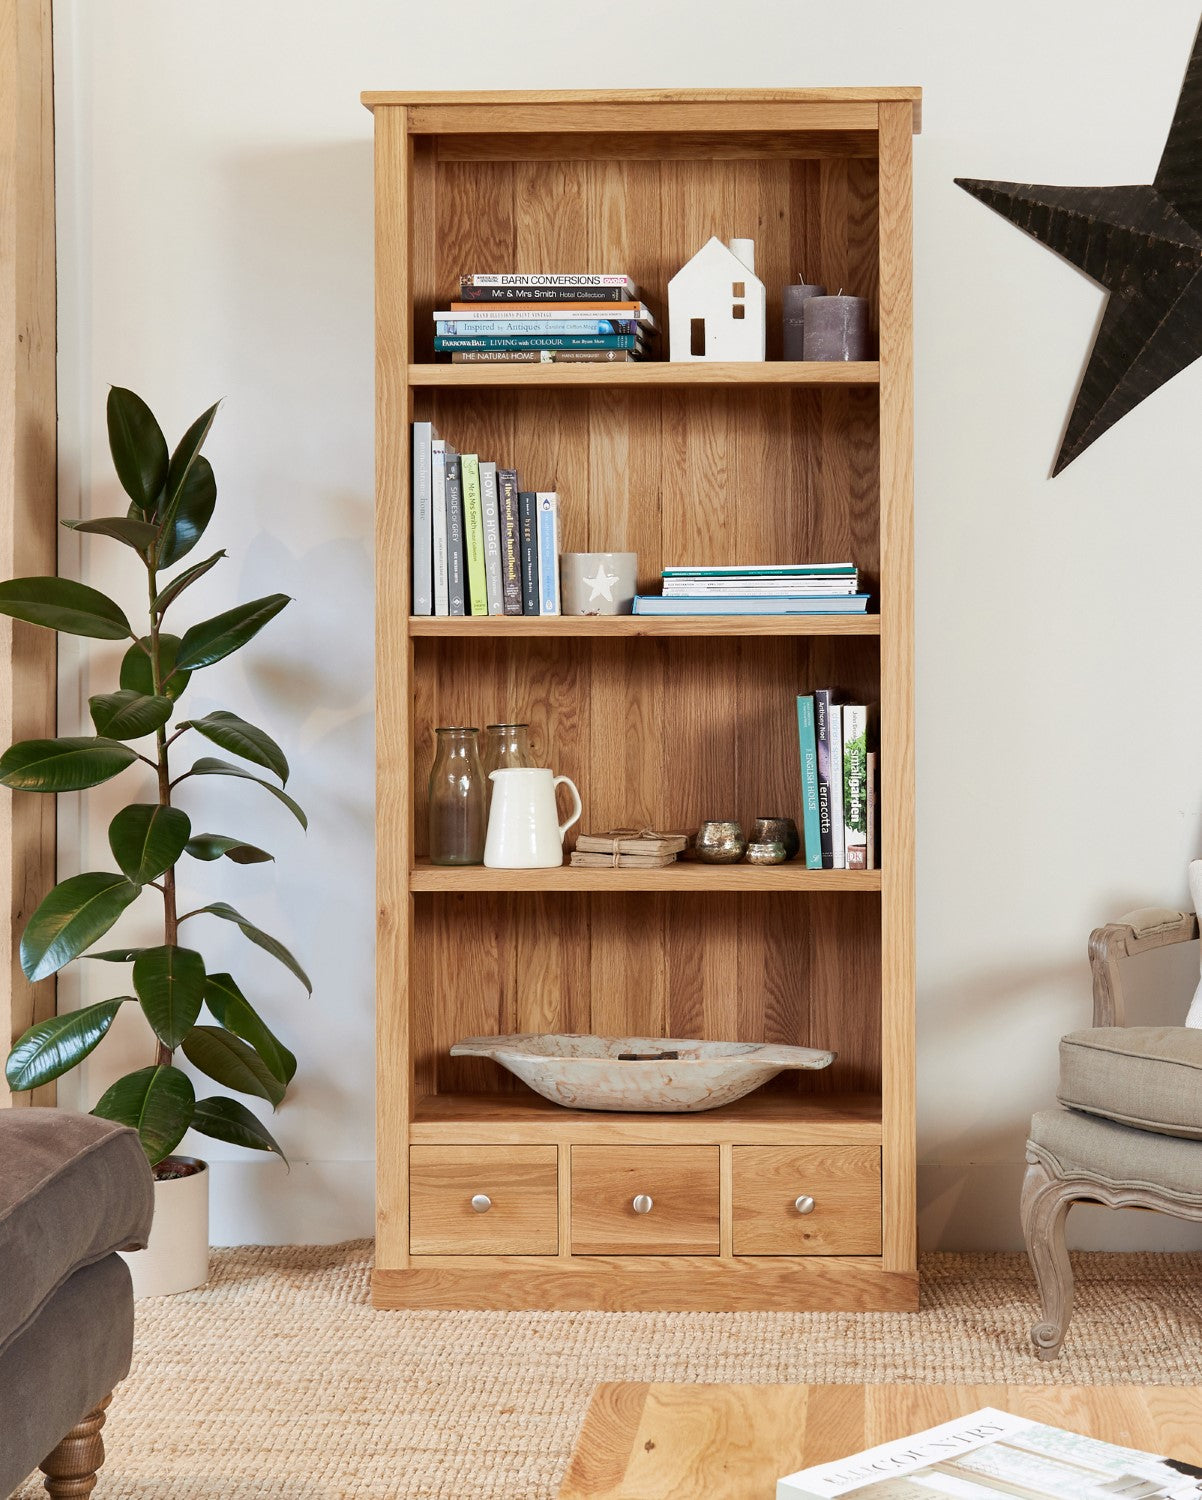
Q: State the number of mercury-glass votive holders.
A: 3